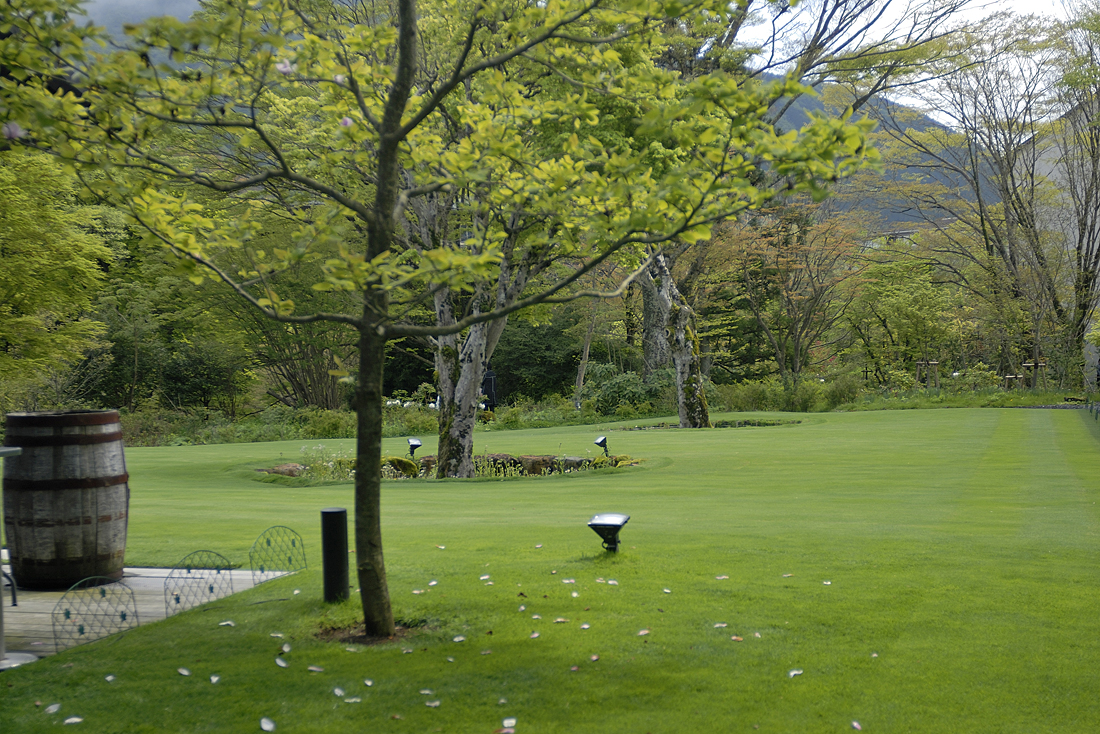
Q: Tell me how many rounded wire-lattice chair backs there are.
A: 3